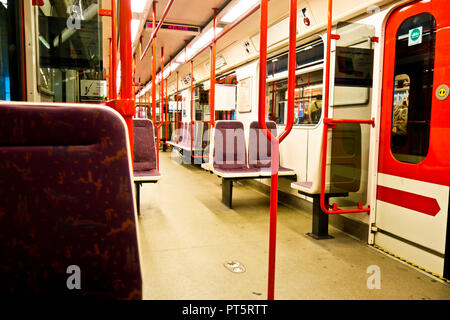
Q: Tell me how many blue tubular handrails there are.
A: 0